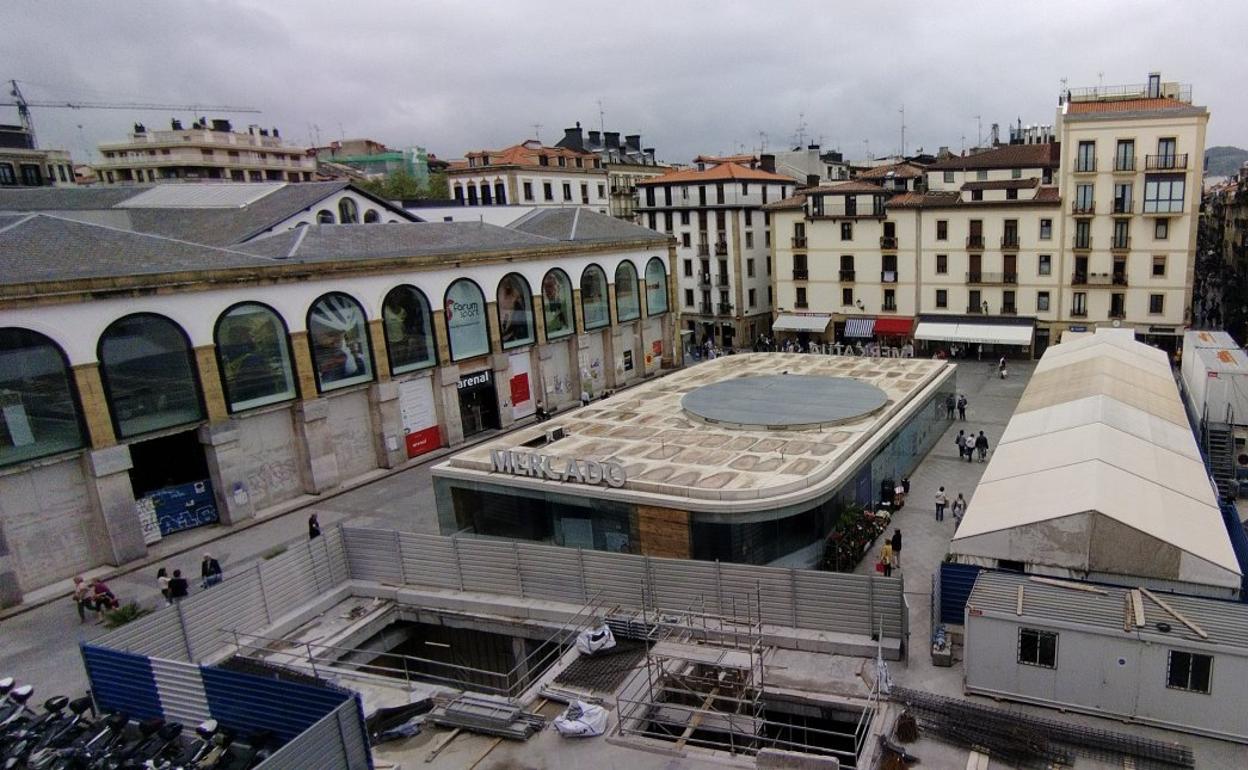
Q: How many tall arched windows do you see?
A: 11